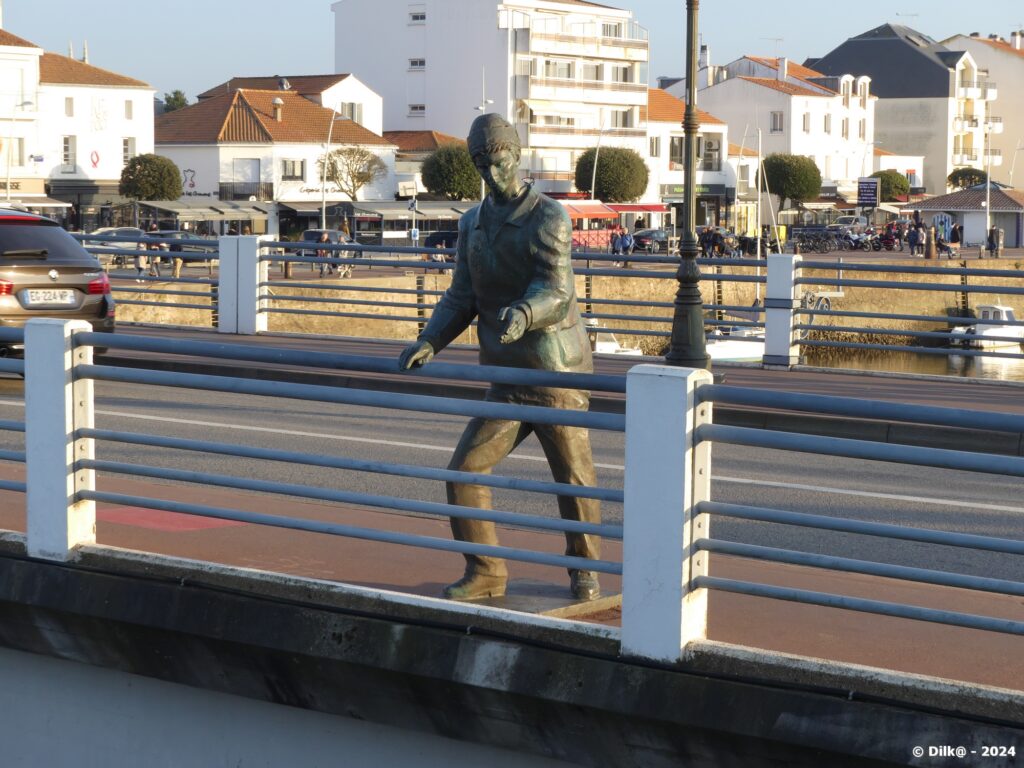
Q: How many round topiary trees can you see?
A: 6